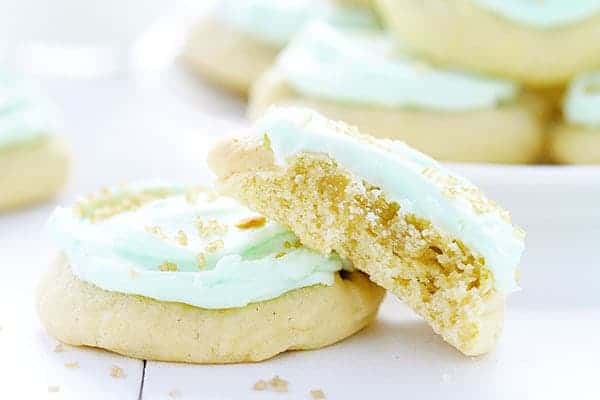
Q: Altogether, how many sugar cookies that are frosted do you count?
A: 7